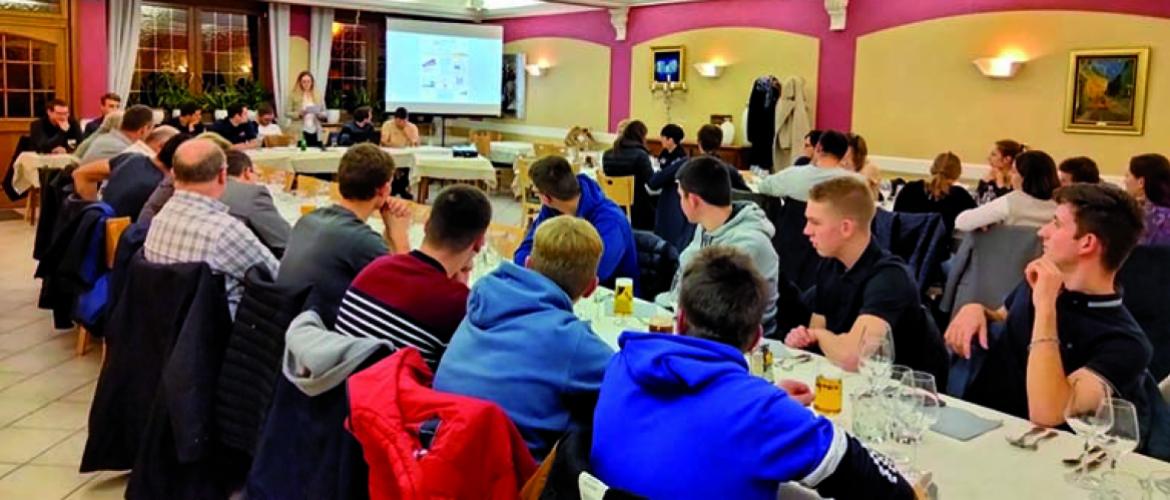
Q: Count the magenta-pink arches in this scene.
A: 3